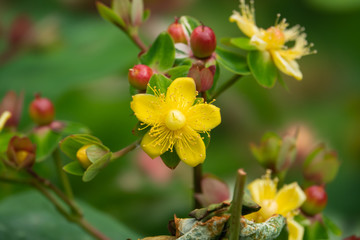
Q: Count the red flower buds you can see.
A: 5